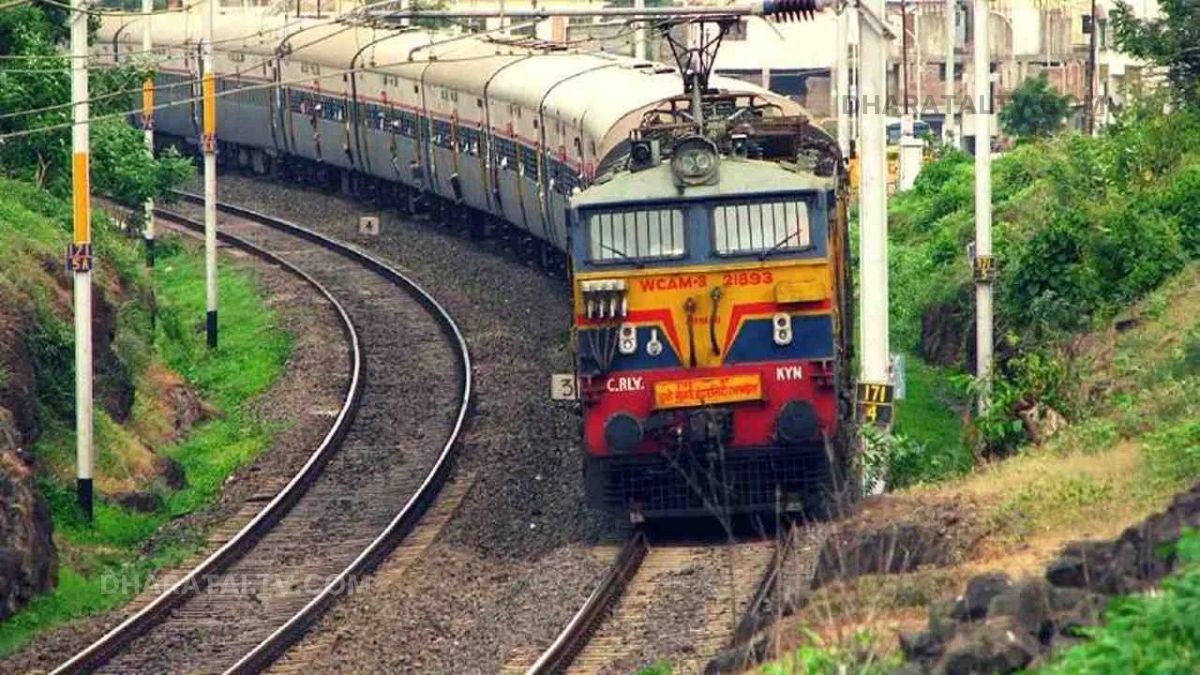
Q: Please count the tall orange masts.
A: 3